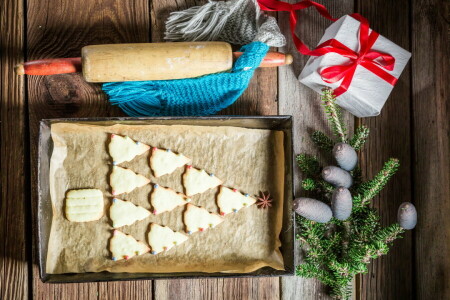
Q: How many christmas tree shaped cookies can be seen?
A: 10